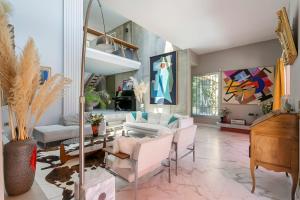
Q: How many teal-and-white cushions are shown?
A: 3